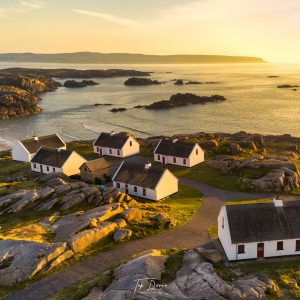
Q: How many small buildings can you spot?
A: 7